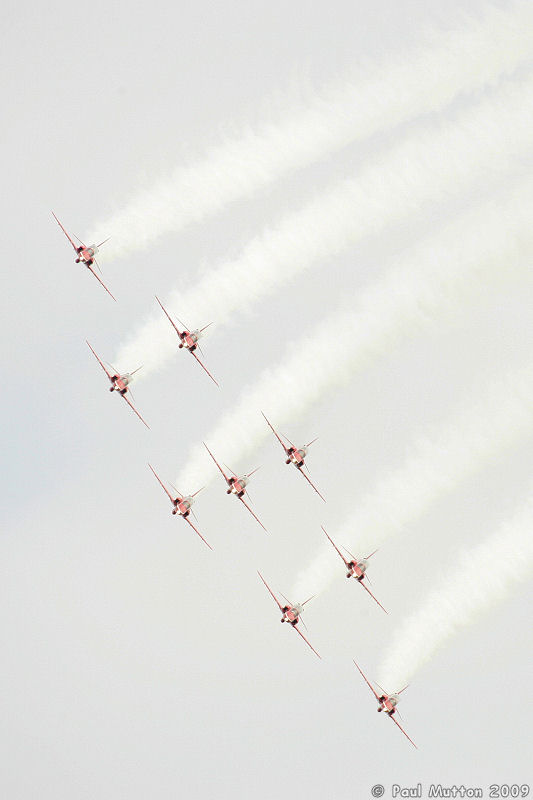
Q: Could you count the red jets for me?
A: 9